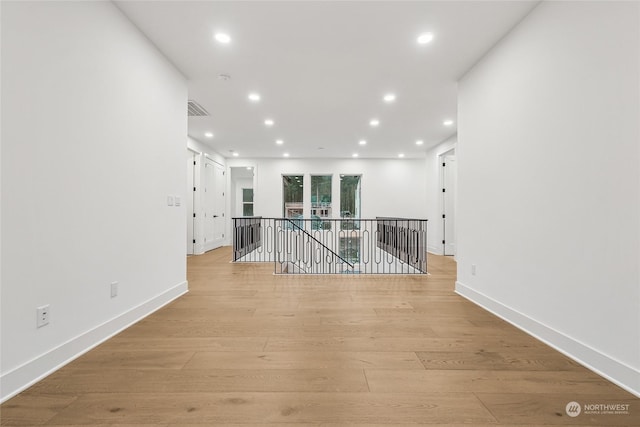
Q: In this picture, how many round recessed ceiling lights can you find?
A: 15